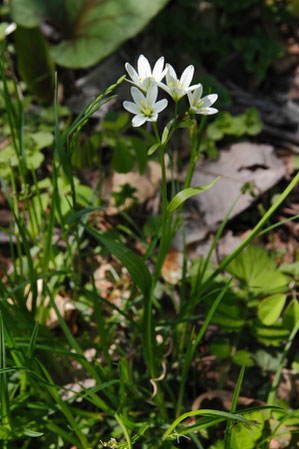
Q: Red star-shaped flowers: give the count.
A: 0